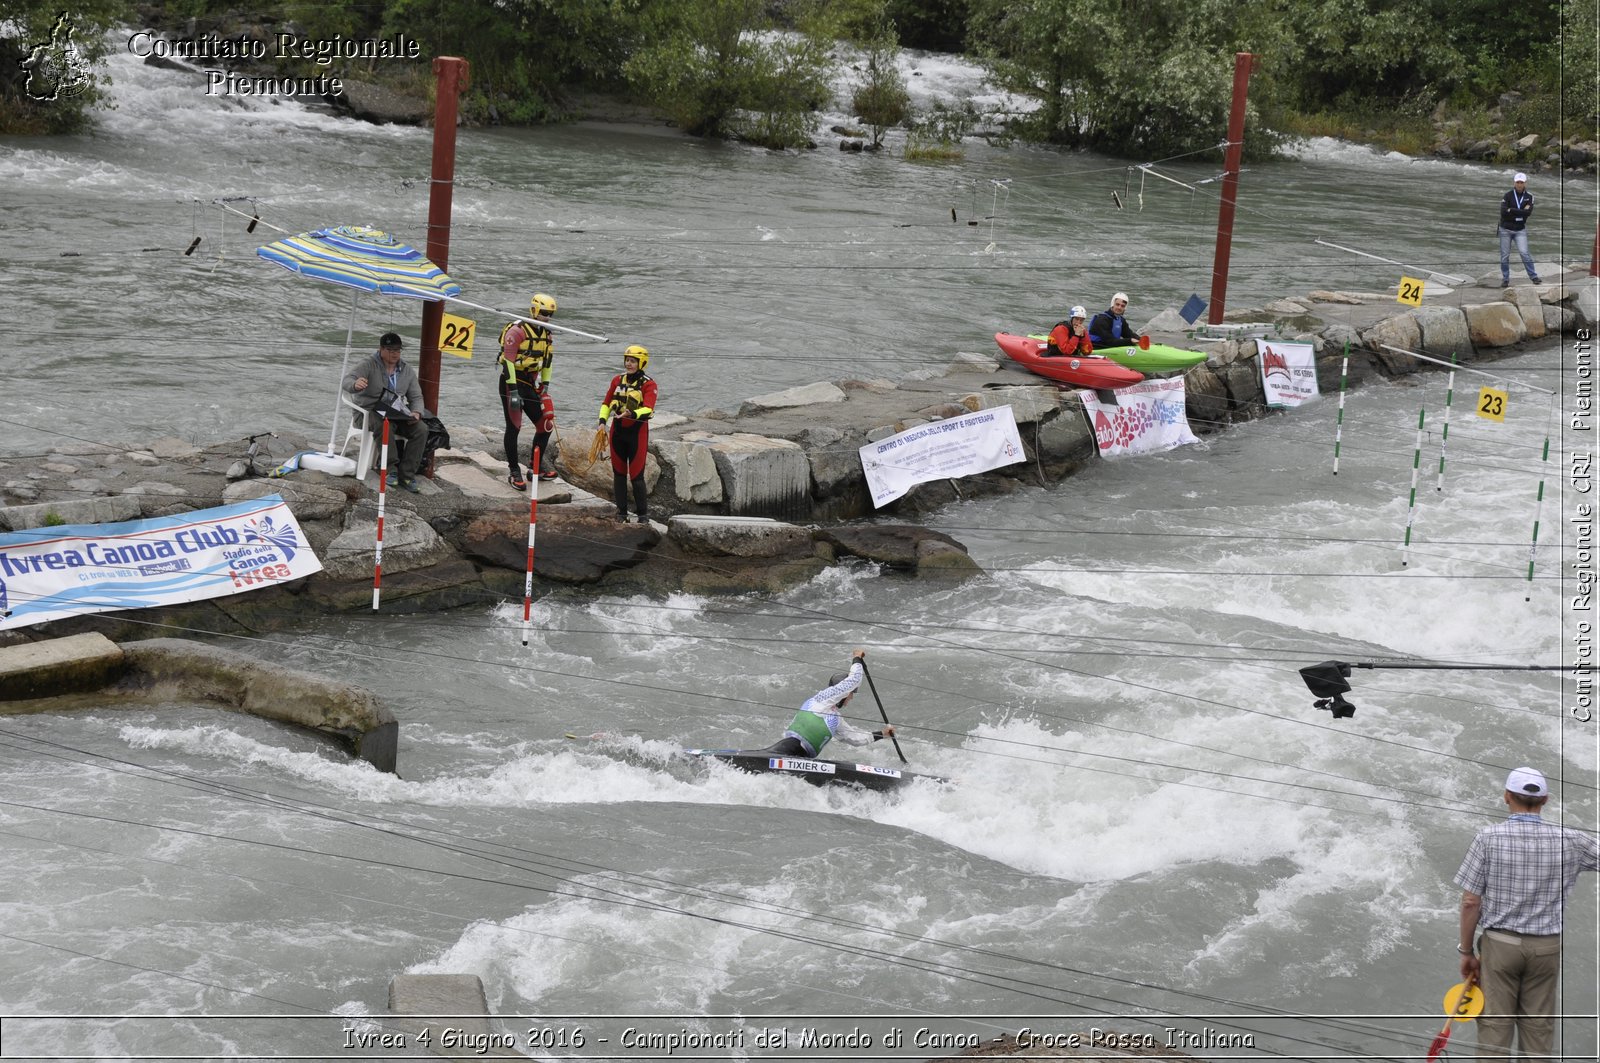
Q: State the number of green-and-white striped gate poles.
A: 4